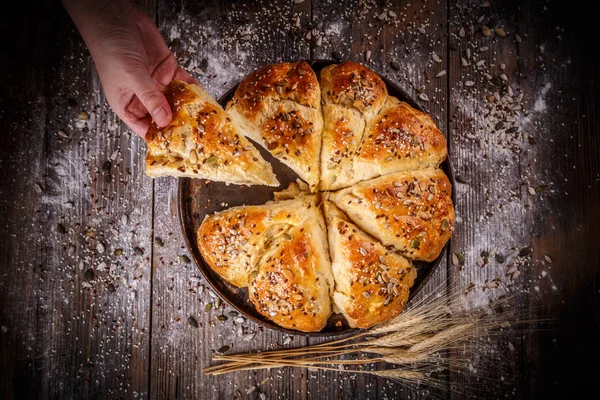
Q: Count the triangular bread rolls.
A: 8